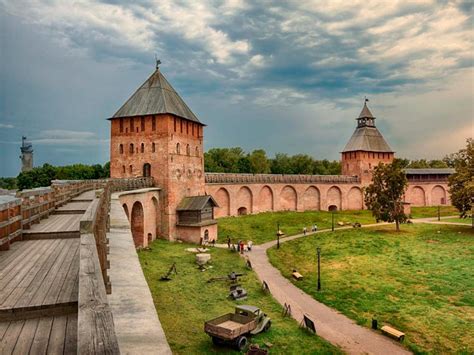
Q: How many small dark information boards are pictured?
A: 4